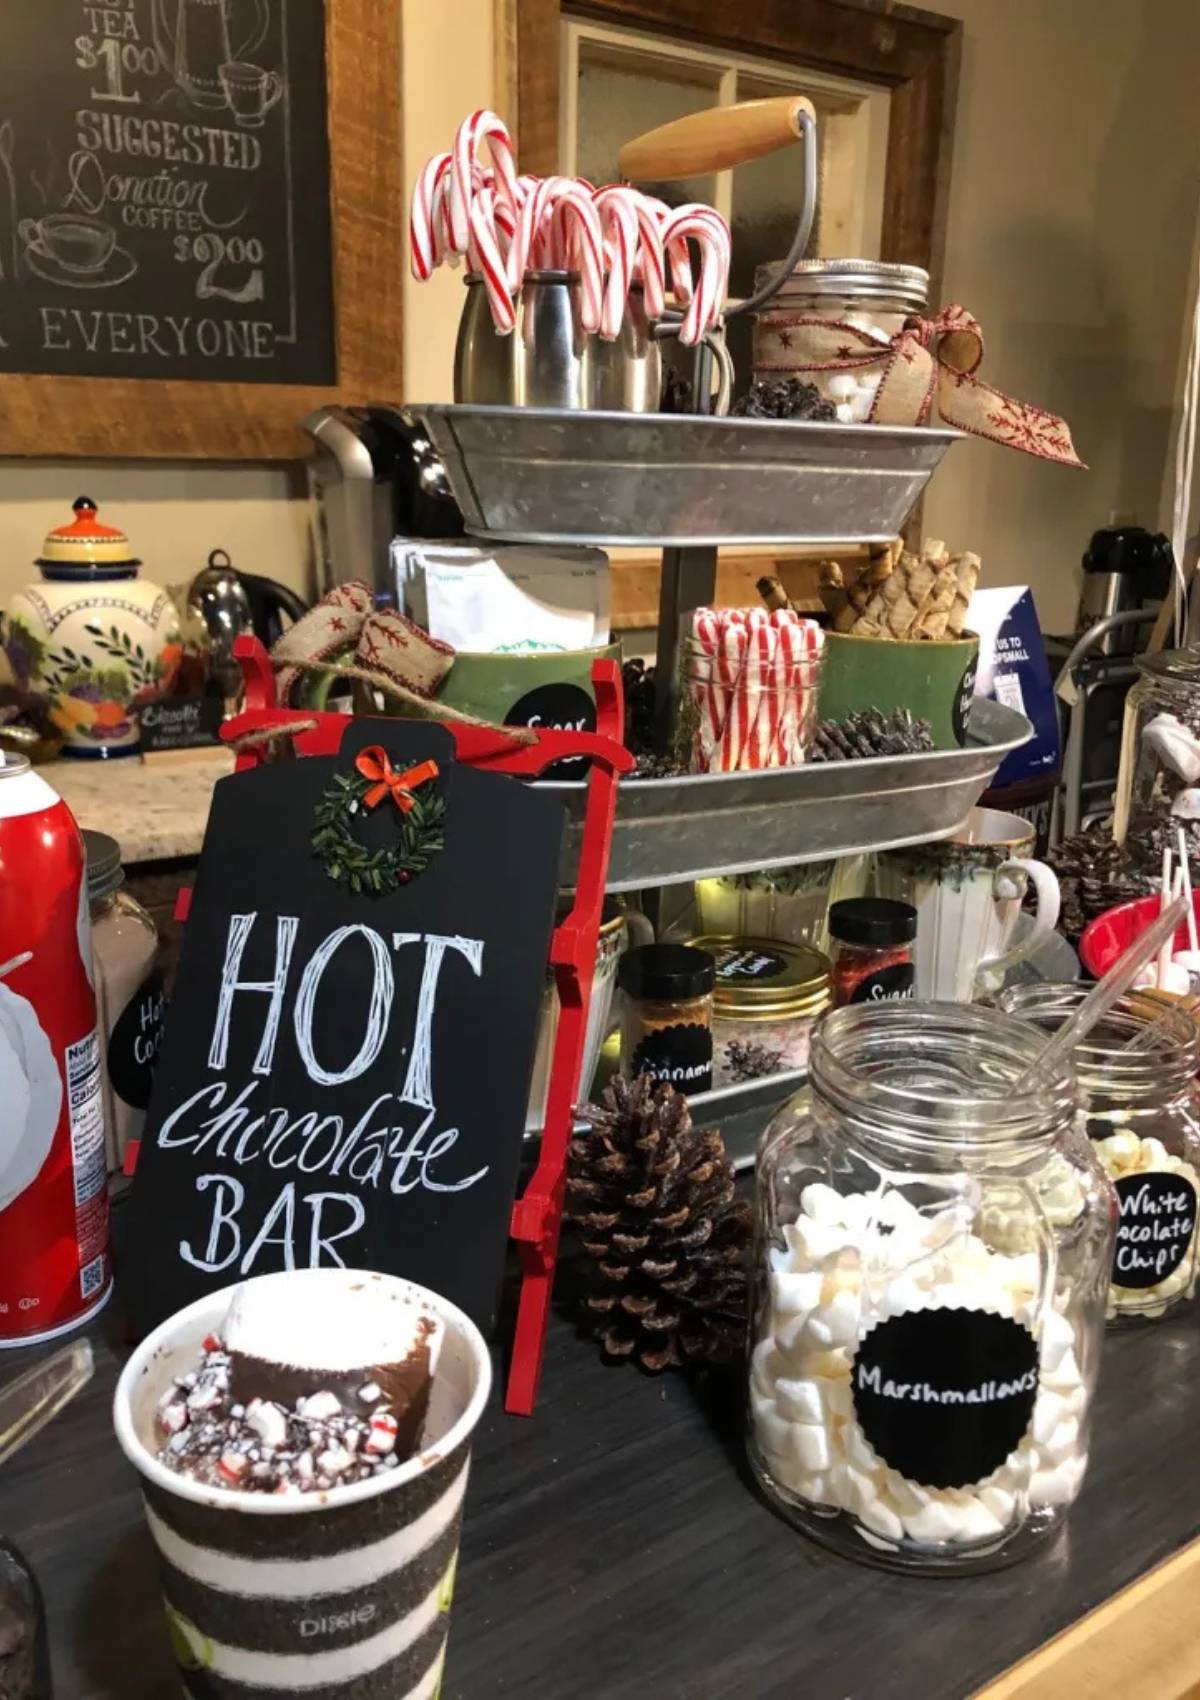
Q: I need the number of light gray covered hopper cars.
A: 0